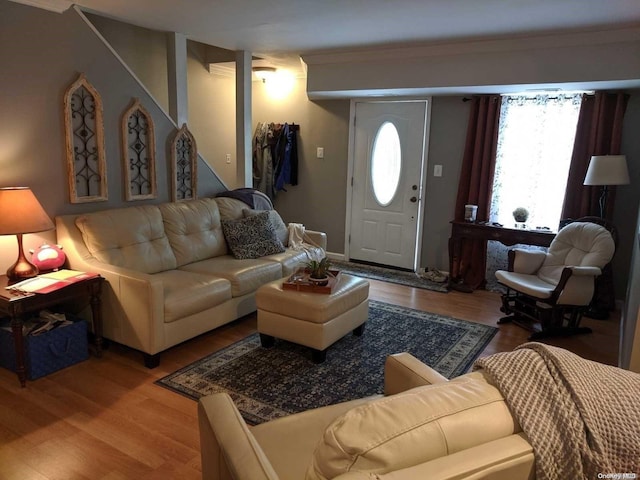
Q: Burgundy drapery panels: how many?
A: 2